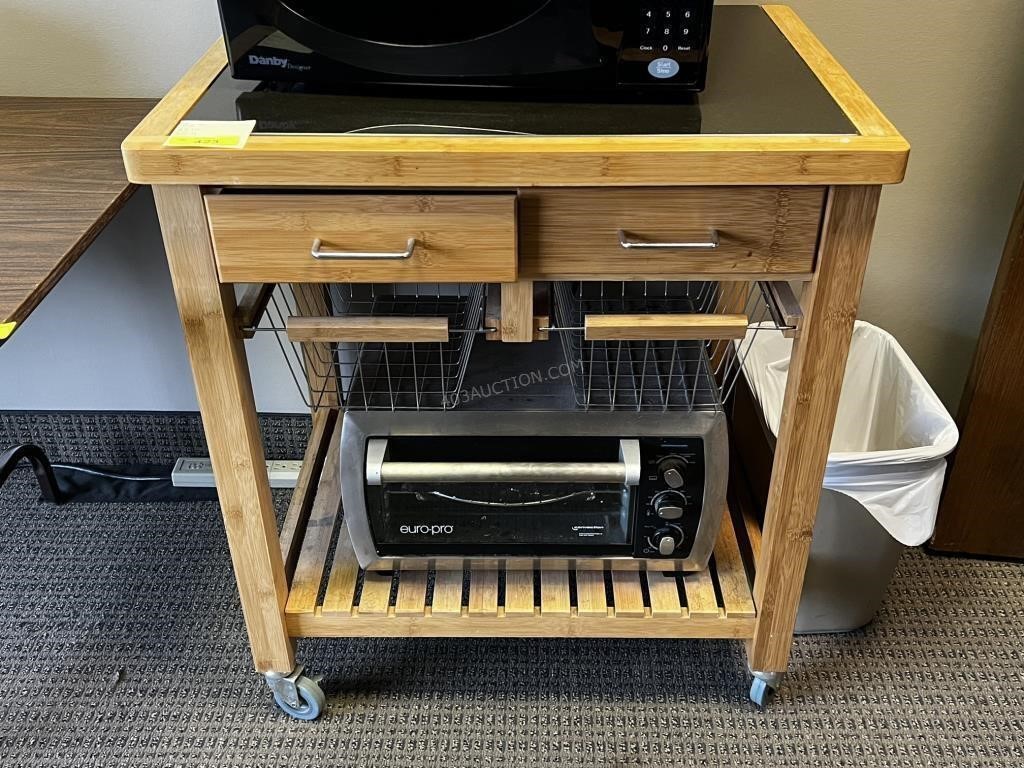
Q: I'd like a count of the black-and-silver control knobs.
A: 3